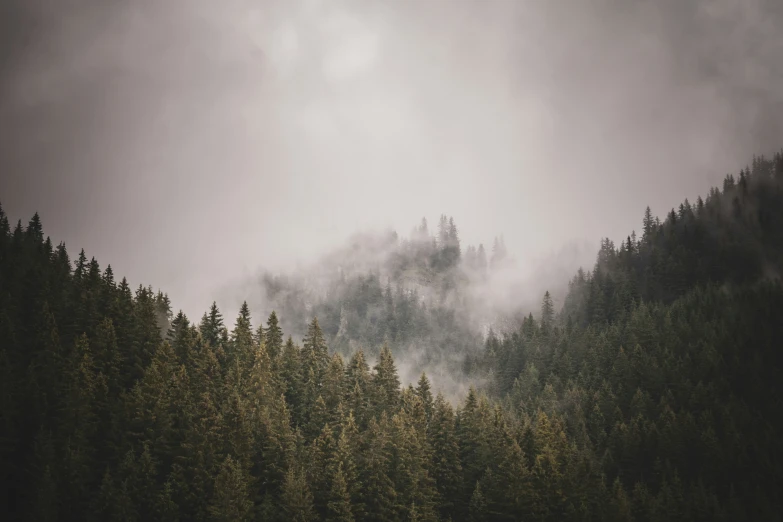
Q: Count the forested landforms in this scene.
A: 3